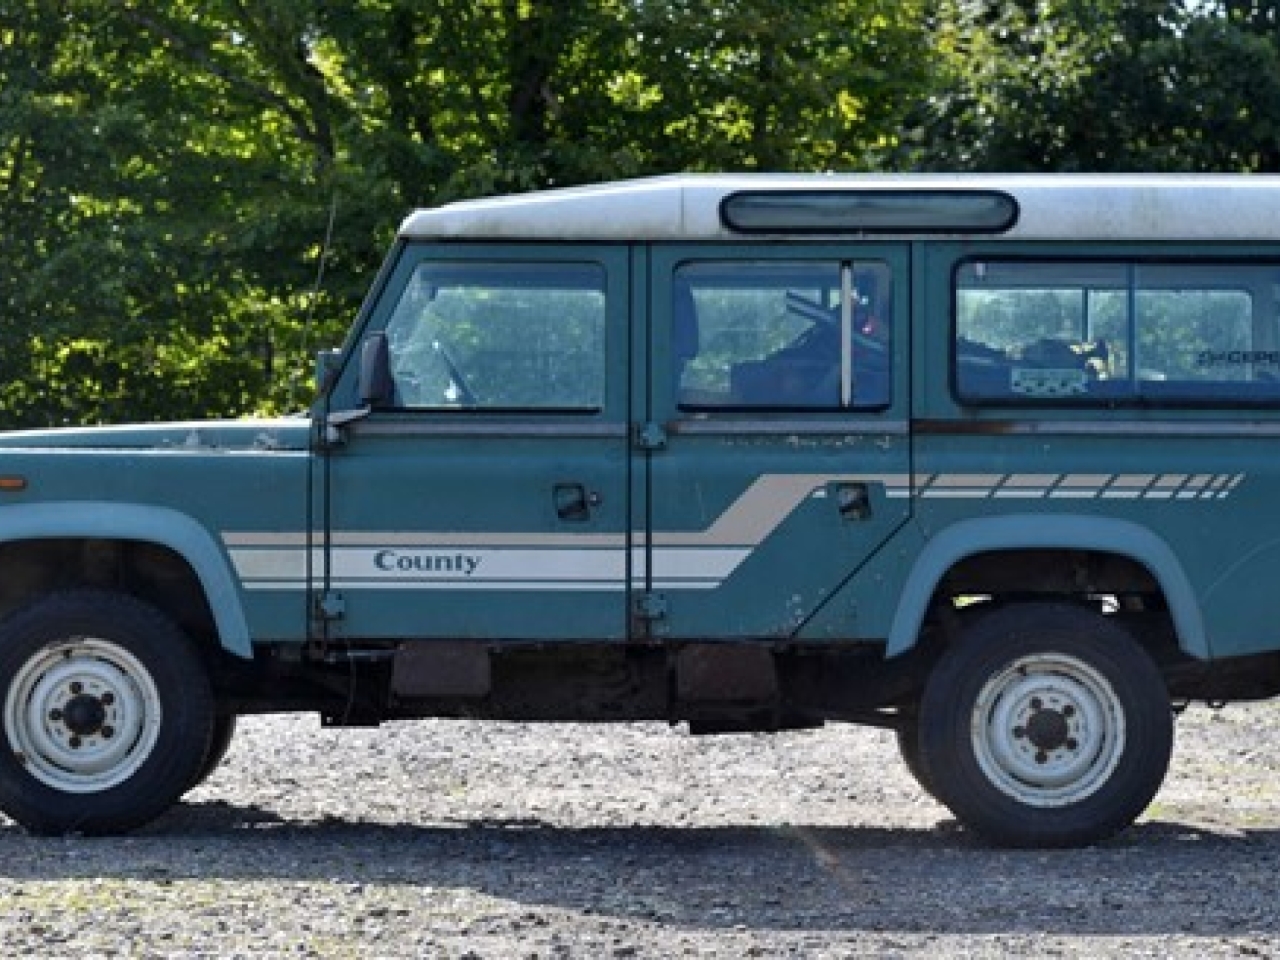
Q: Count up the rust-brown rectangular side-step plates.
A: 2